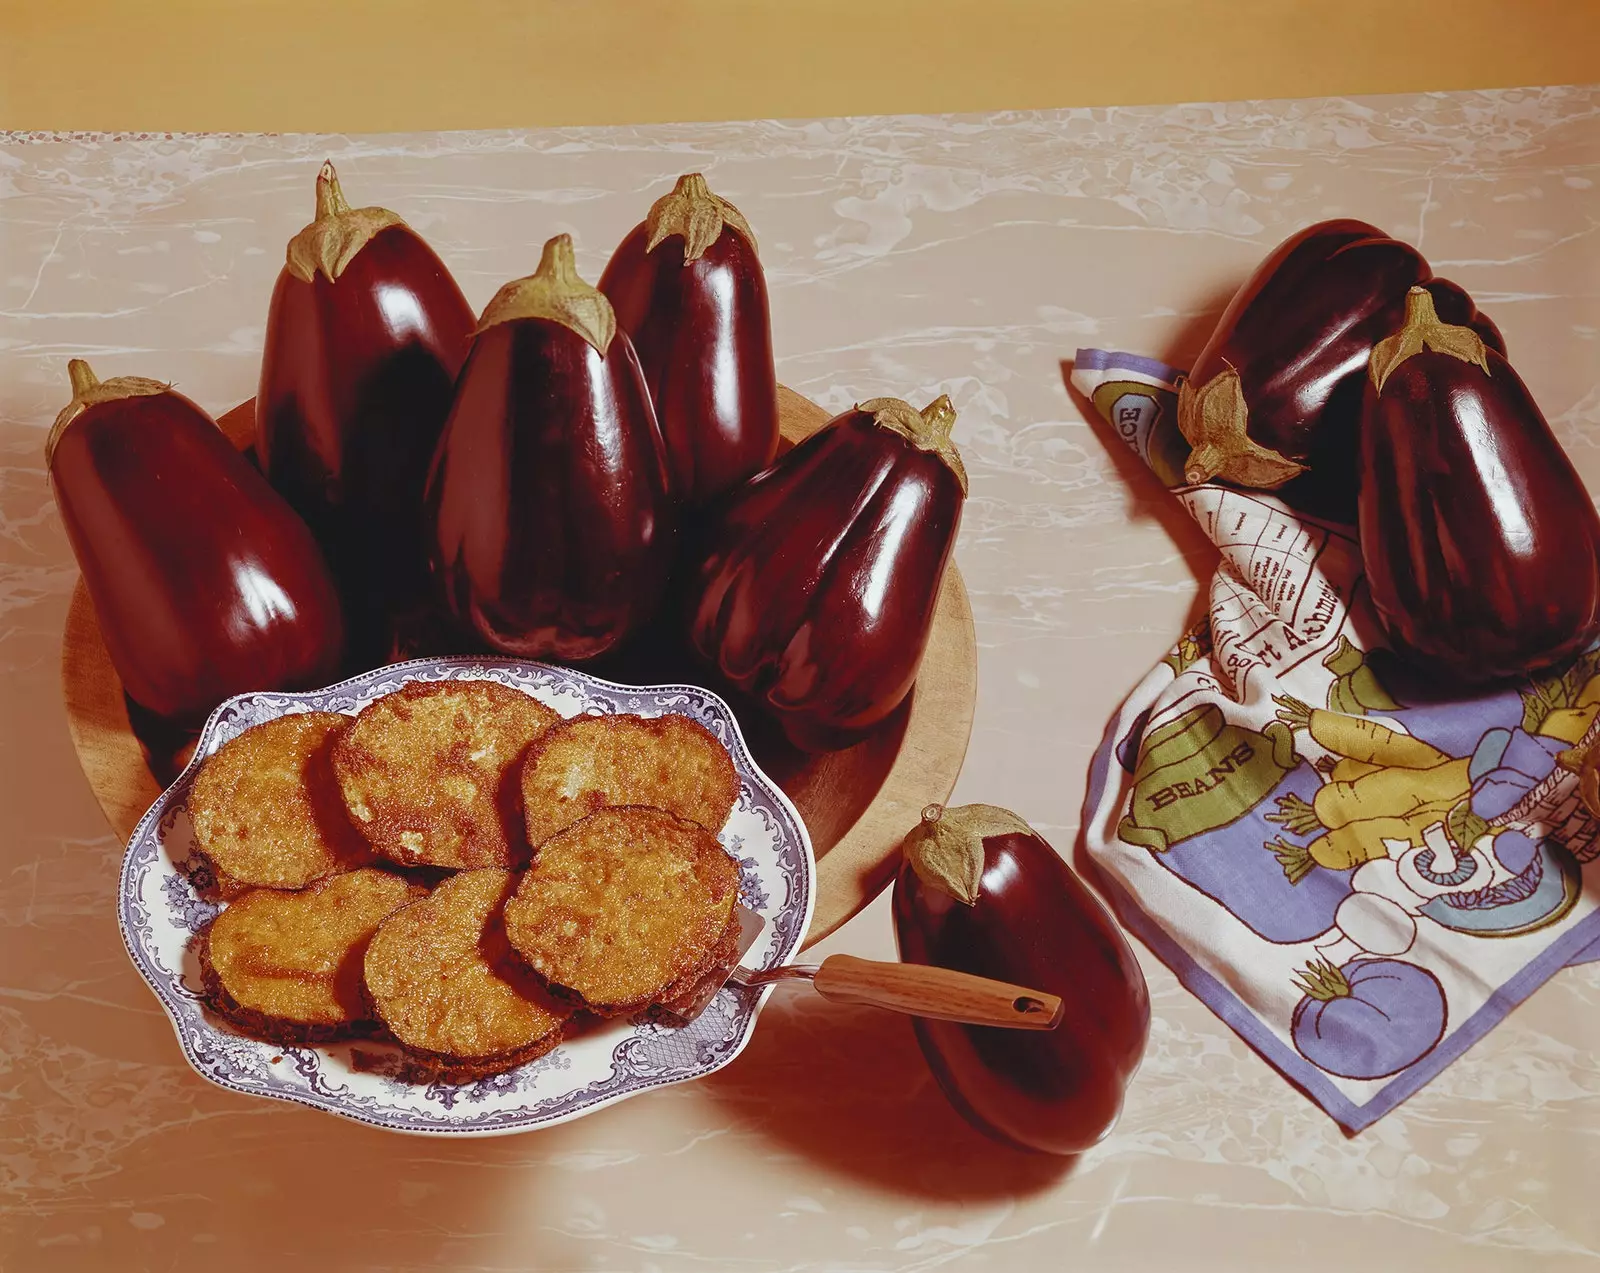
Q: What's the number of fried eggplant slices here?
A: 6